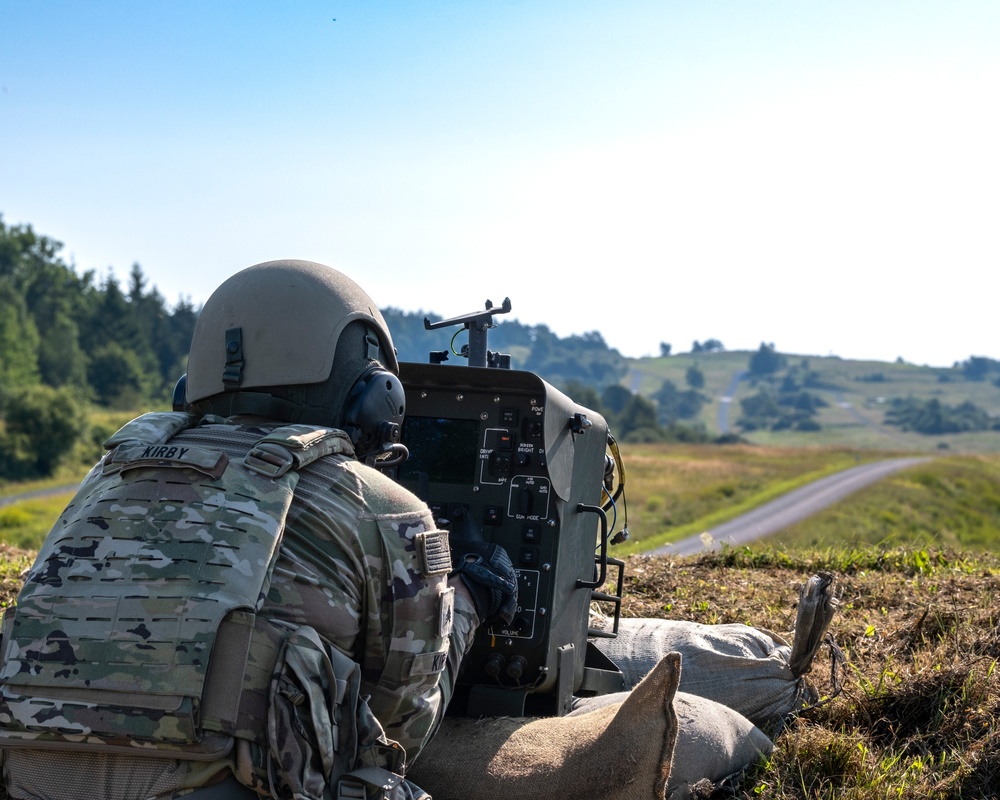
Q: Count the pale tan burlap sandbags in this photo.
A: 3